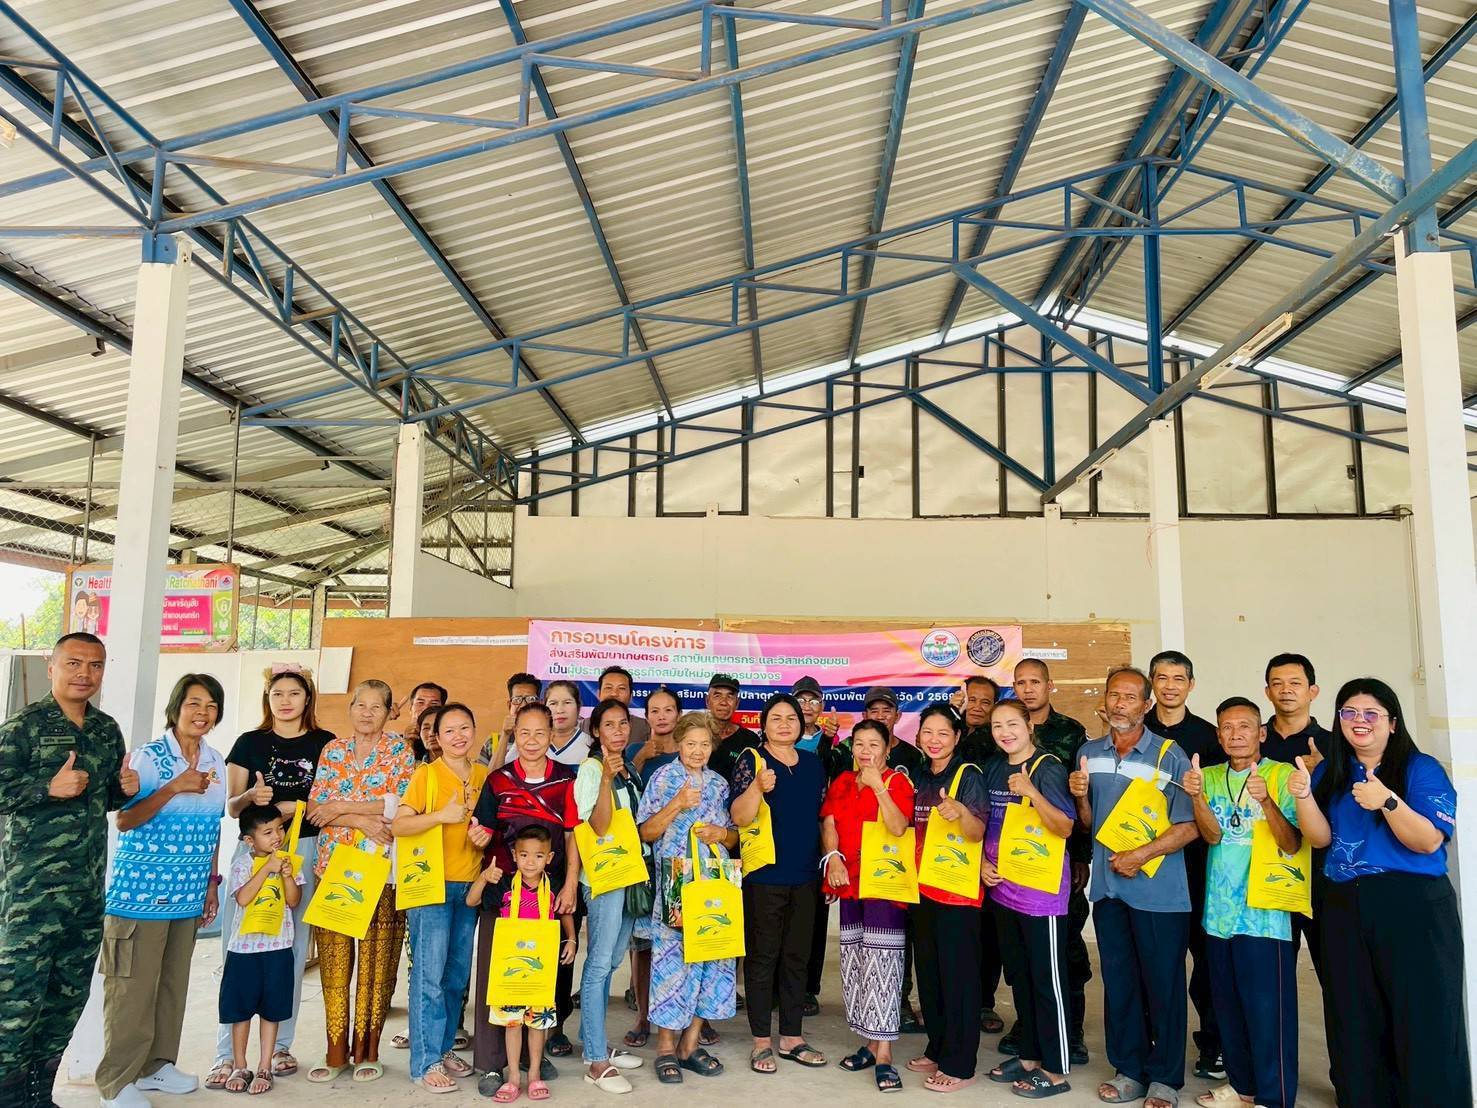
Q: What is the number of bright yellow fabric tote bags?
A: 12